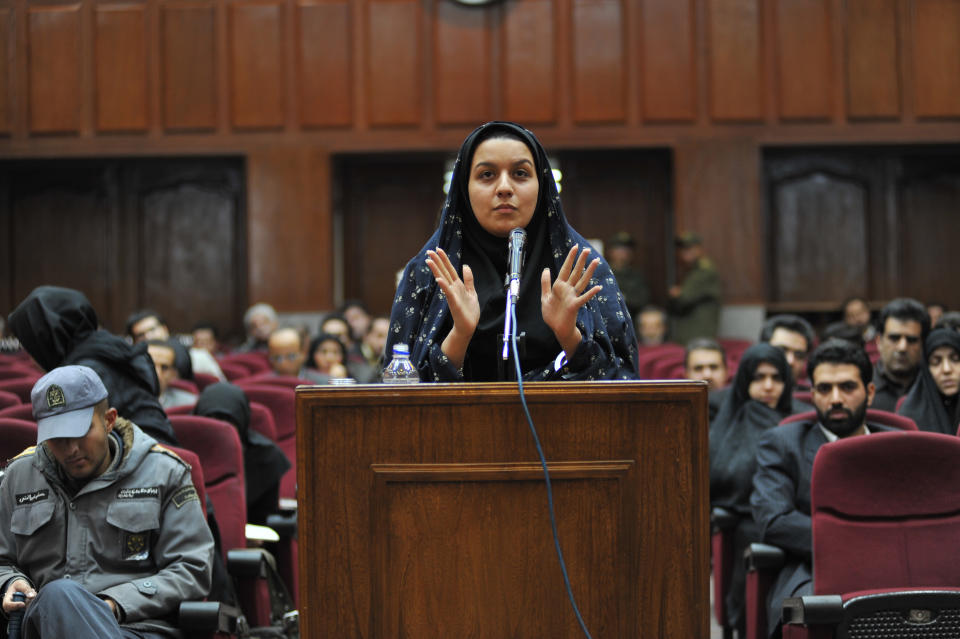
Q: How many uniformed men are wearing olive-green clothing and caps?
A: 2